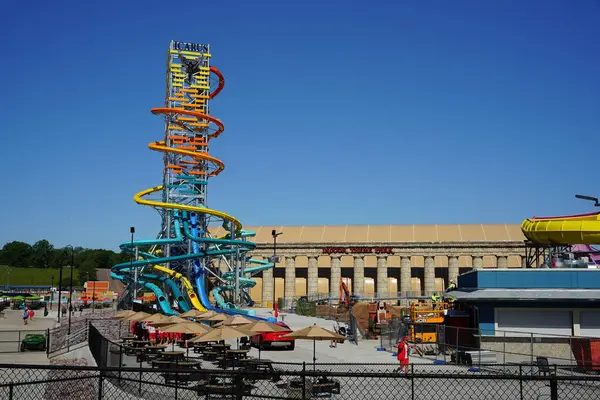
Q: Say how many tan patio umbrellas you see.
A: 12